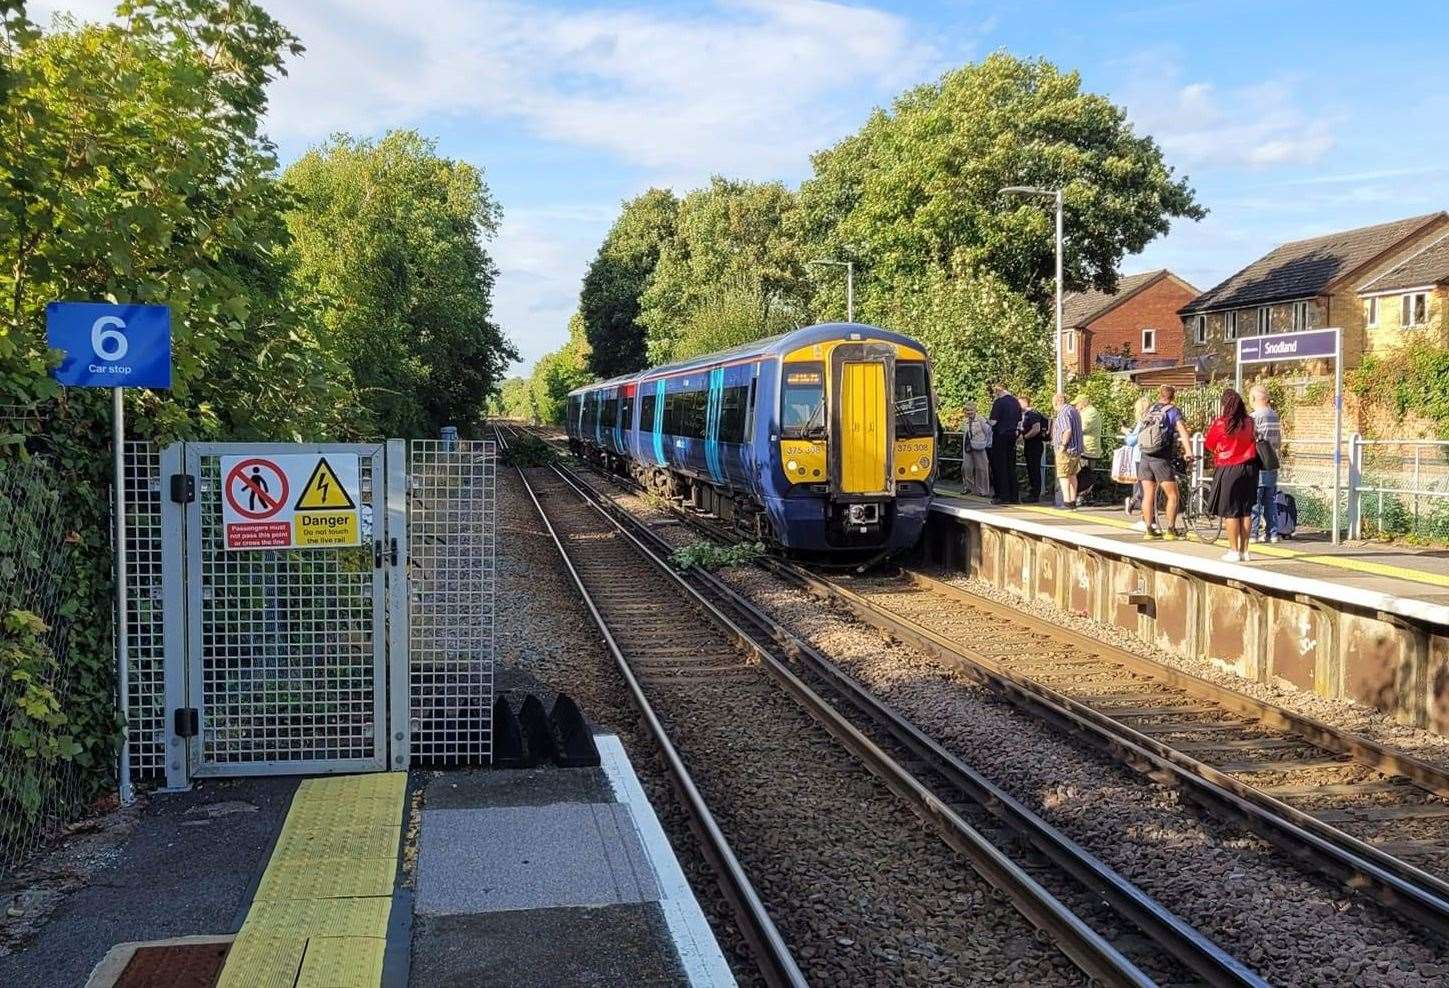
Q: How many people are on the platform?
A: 9